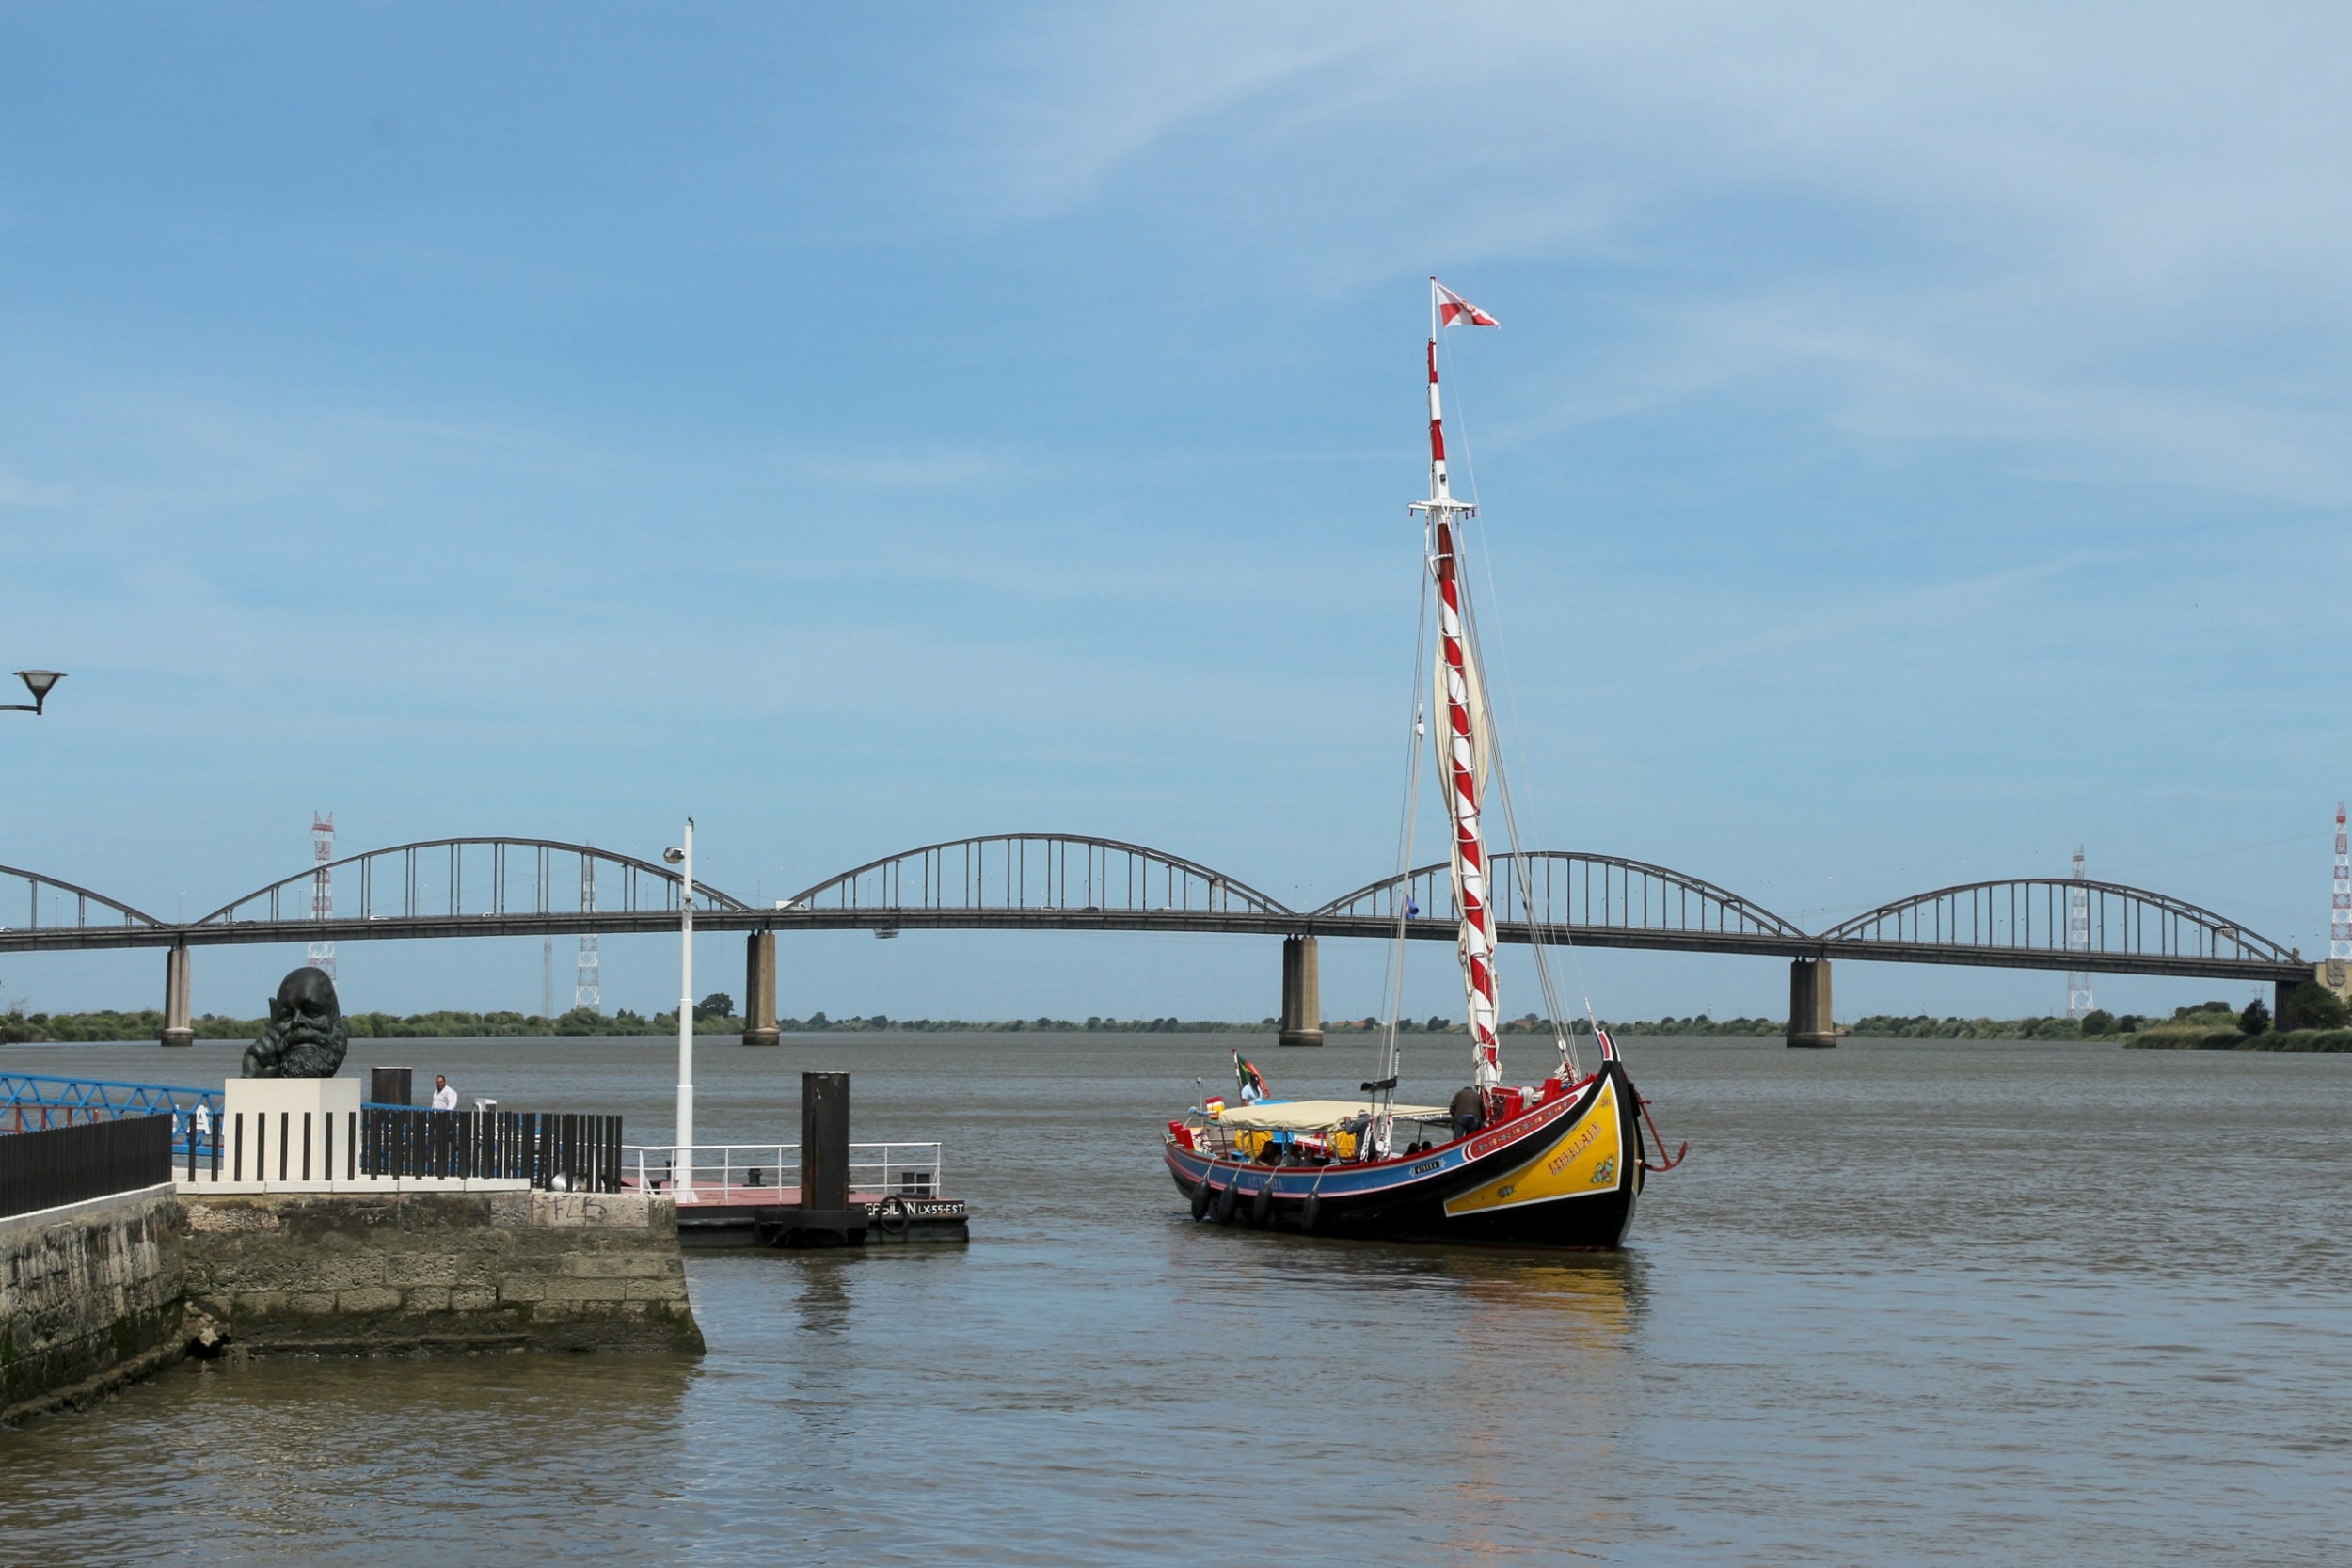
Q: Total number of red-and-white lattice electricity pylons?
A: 4